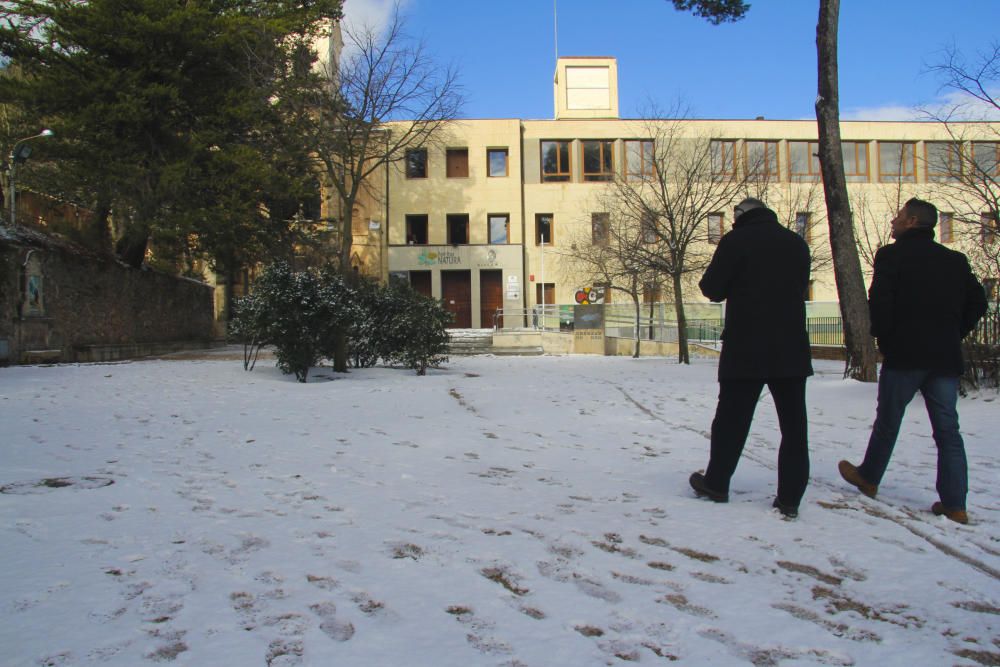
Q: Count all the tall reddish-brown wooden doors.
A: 3